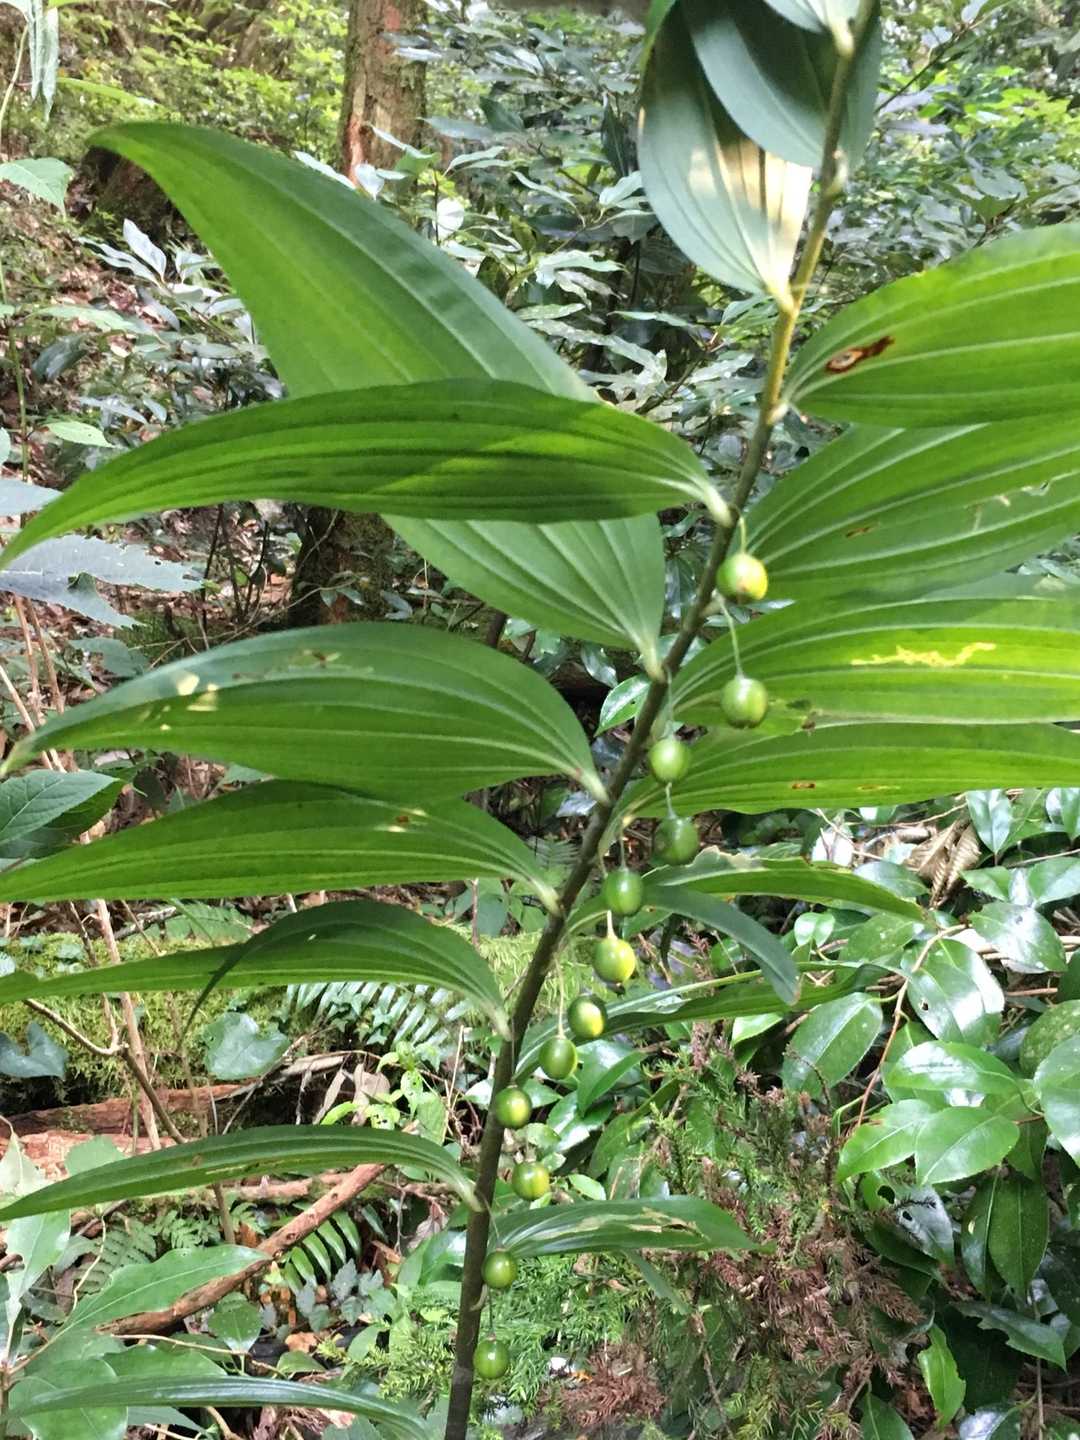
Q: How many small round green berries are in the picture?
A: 12